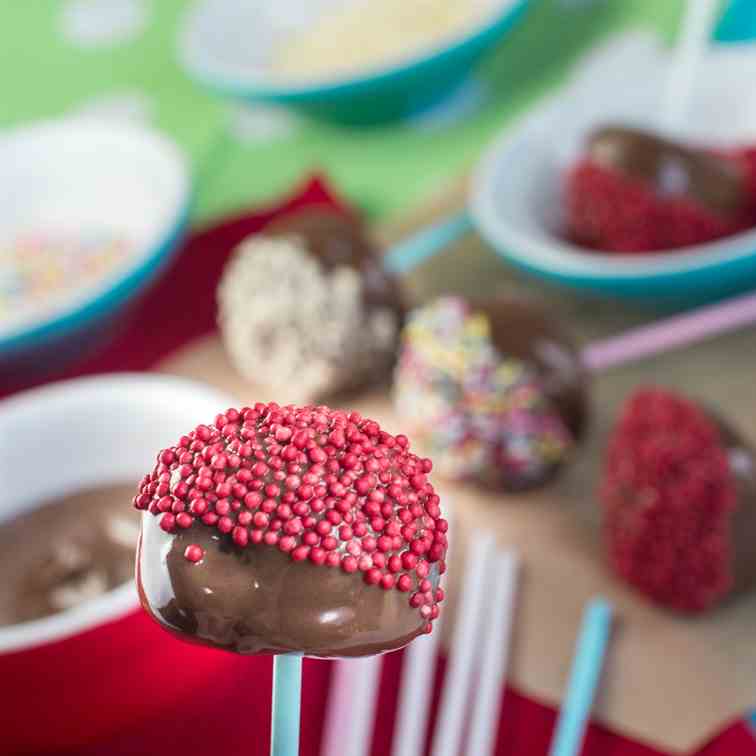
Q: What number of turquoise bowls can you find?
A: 3